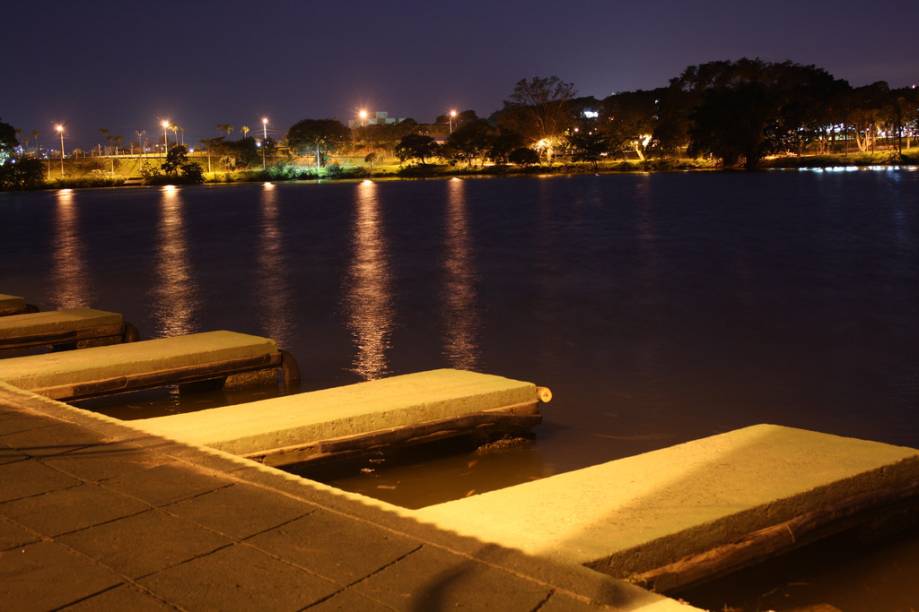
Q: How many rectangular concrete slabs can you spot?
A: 5